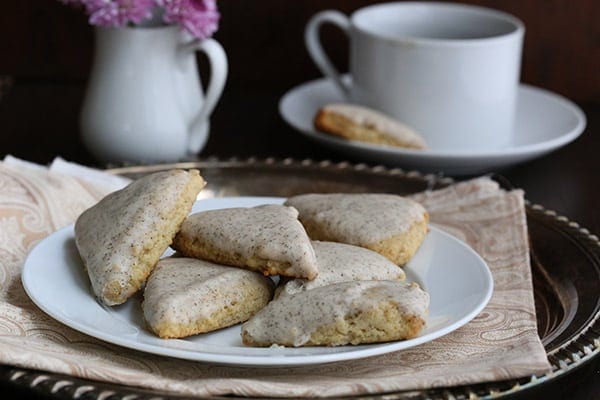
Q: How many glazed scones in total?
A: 7